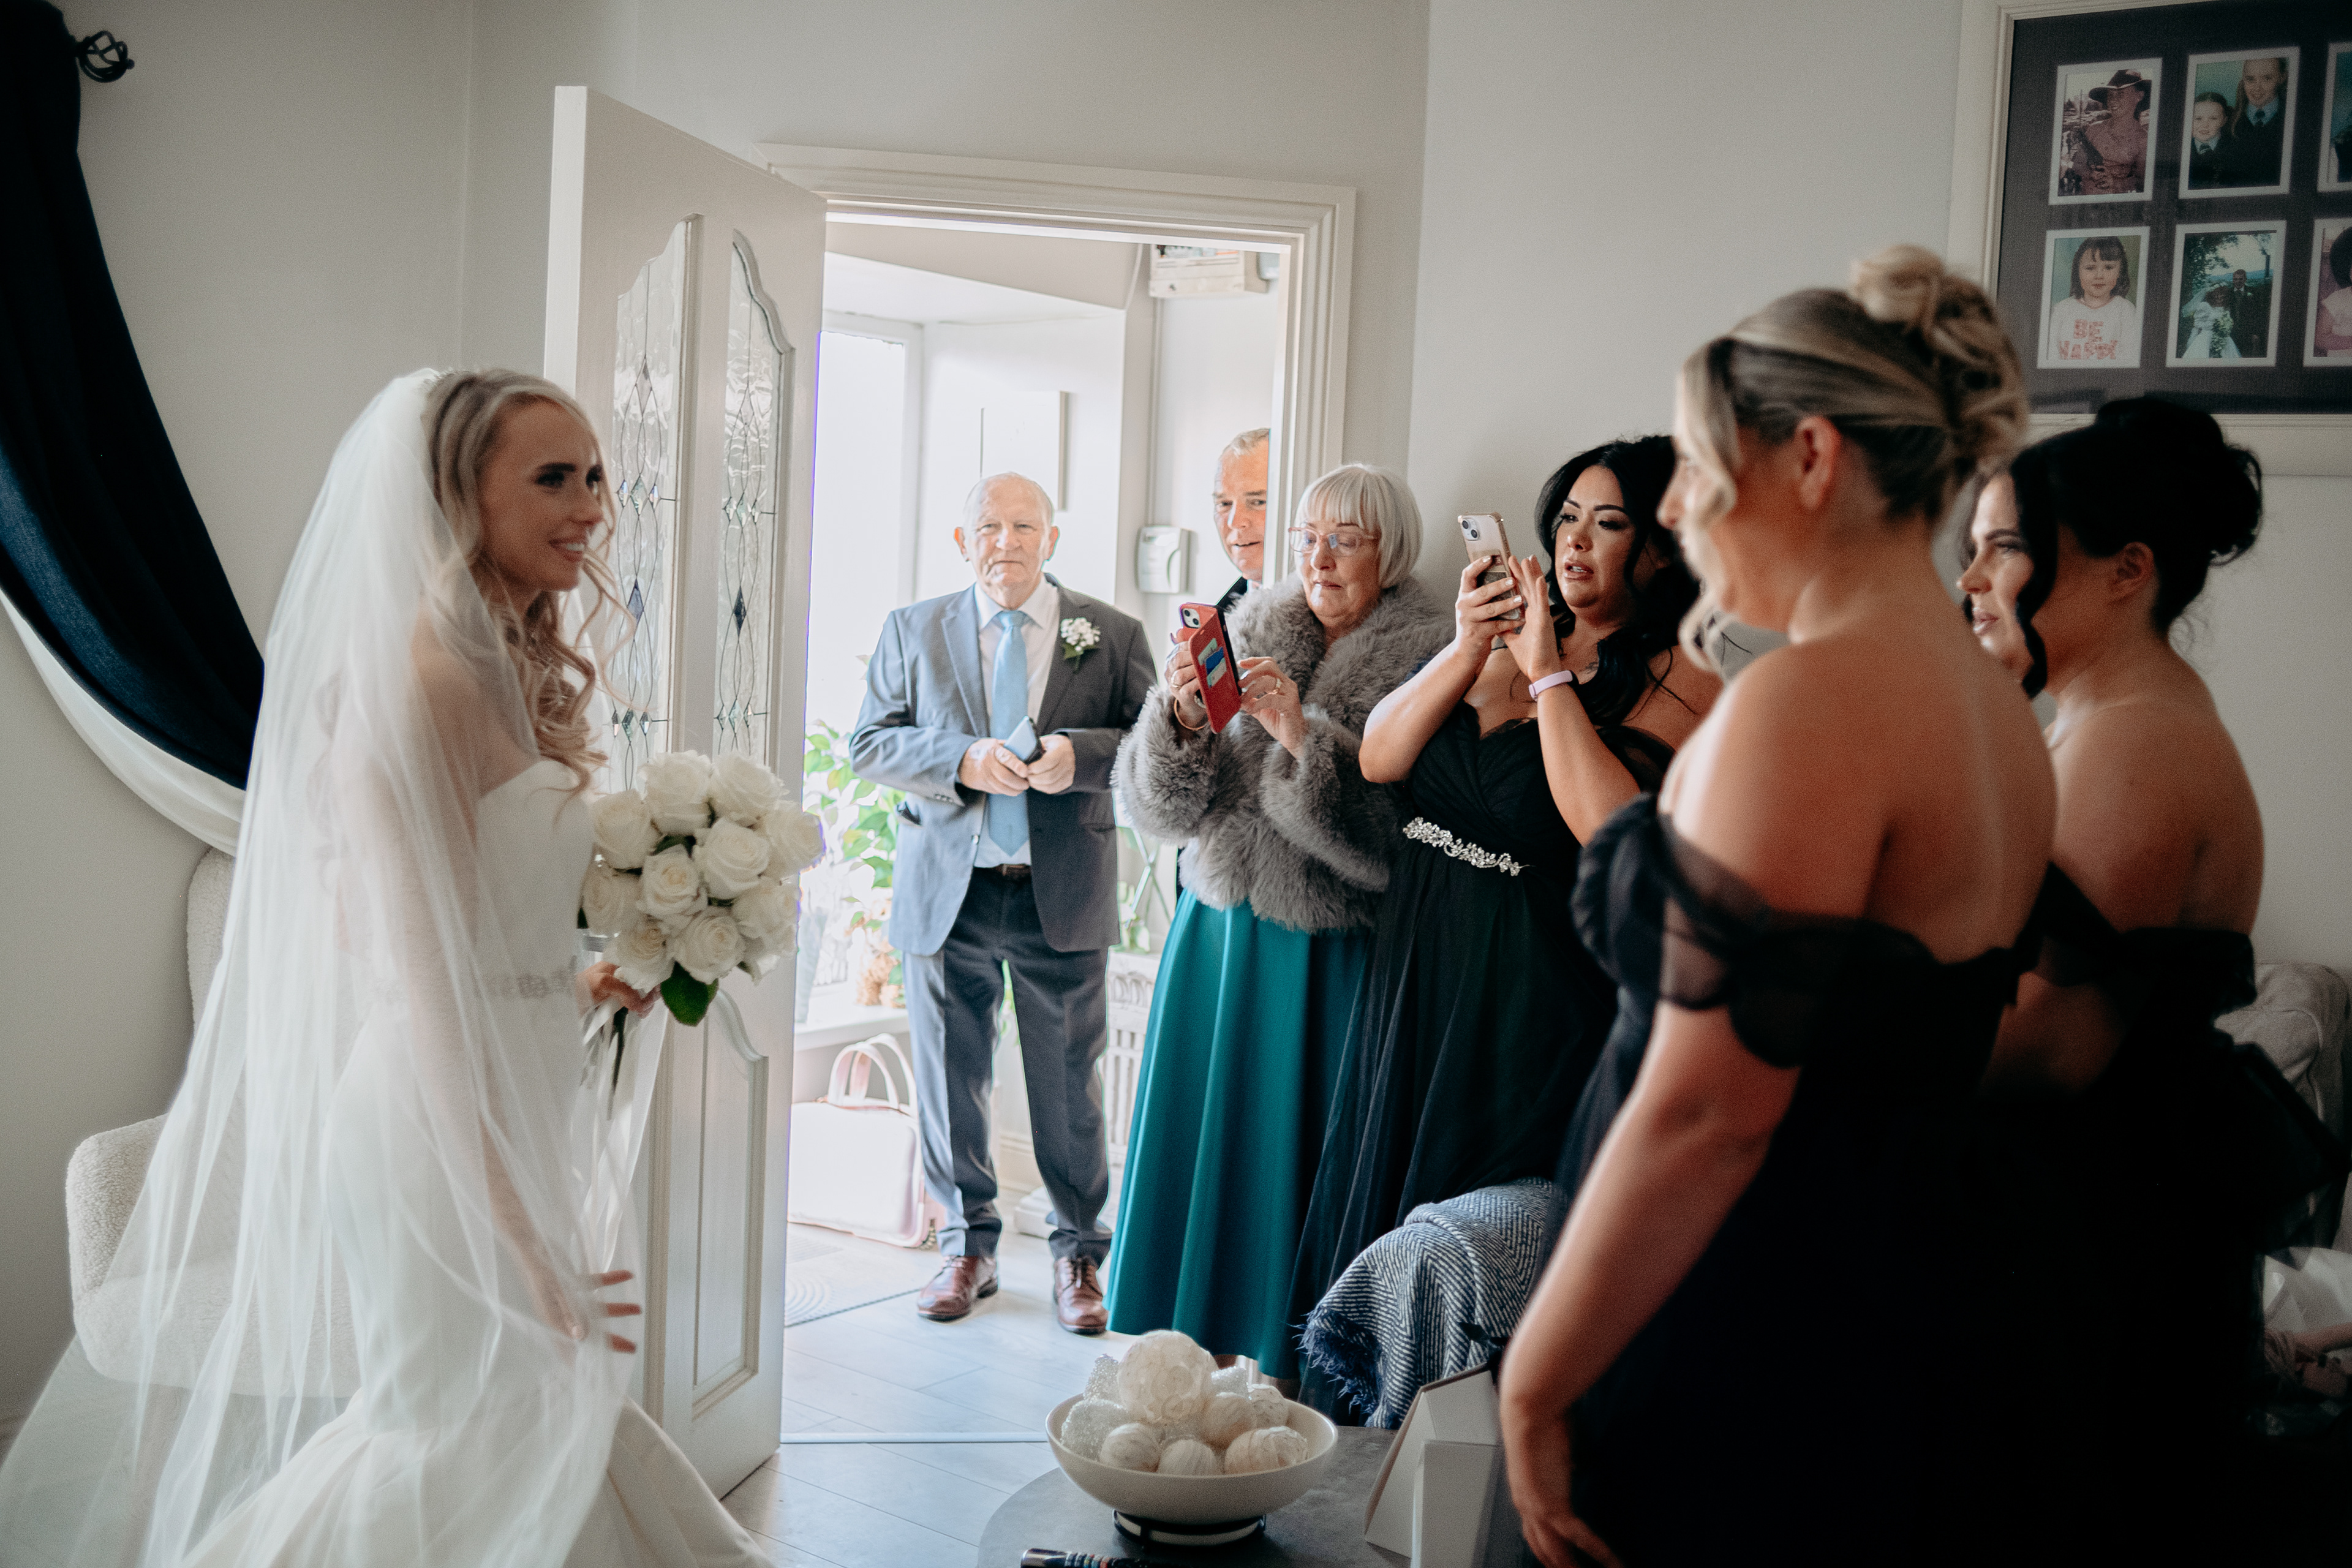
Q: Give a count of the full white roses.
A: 10